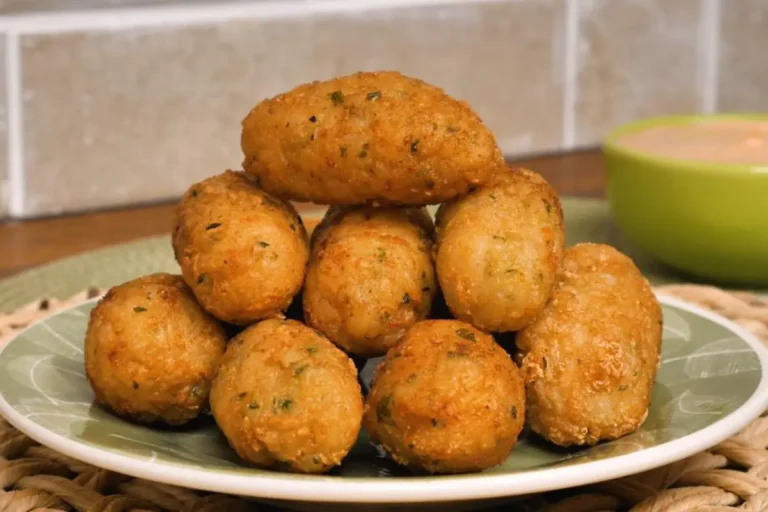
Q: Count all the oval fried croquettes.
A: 8